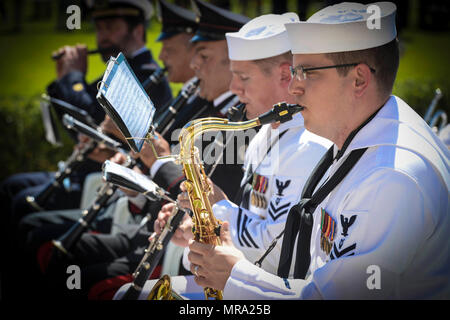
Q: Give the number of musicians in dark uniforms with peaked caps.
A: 3